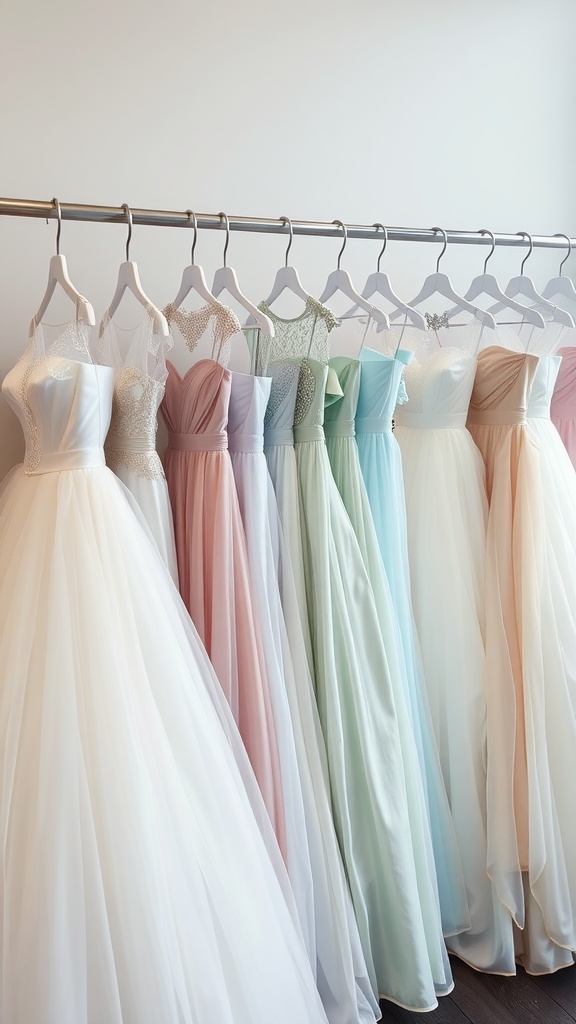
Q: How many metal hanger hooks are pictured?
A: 11